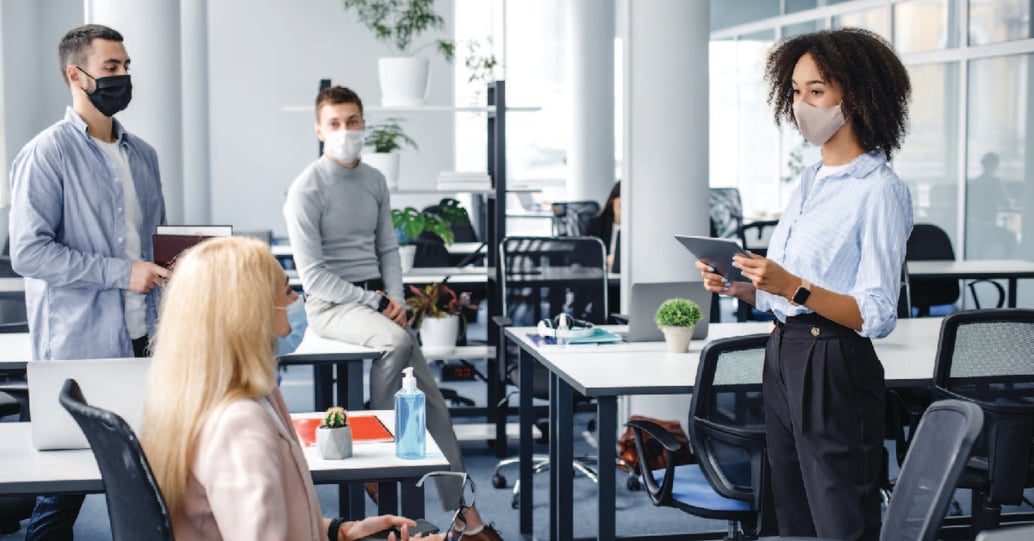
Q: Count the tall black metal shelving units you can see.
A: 1